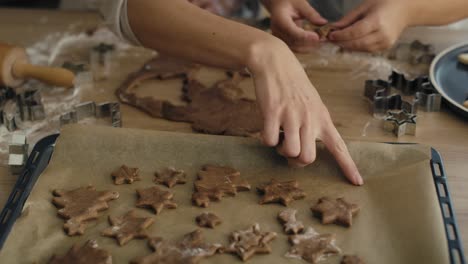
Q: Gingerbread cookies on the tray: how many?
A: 15